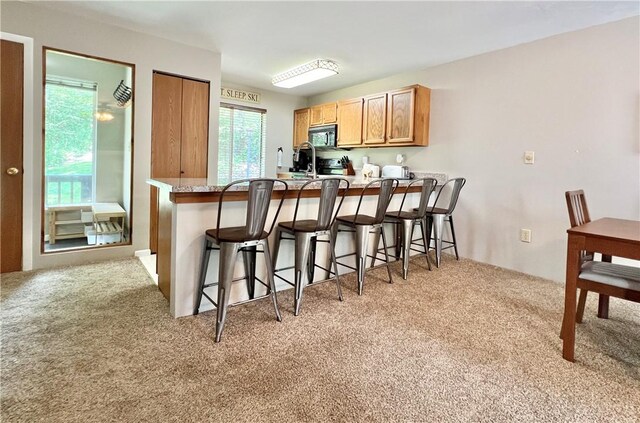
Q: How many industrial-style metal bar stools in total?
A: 5